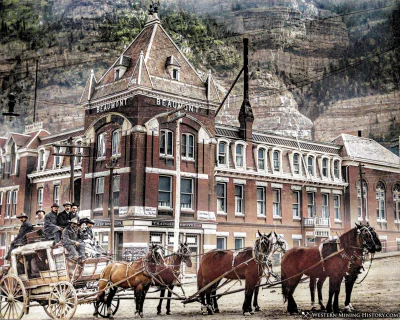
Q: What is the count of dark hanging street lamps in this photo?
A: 1